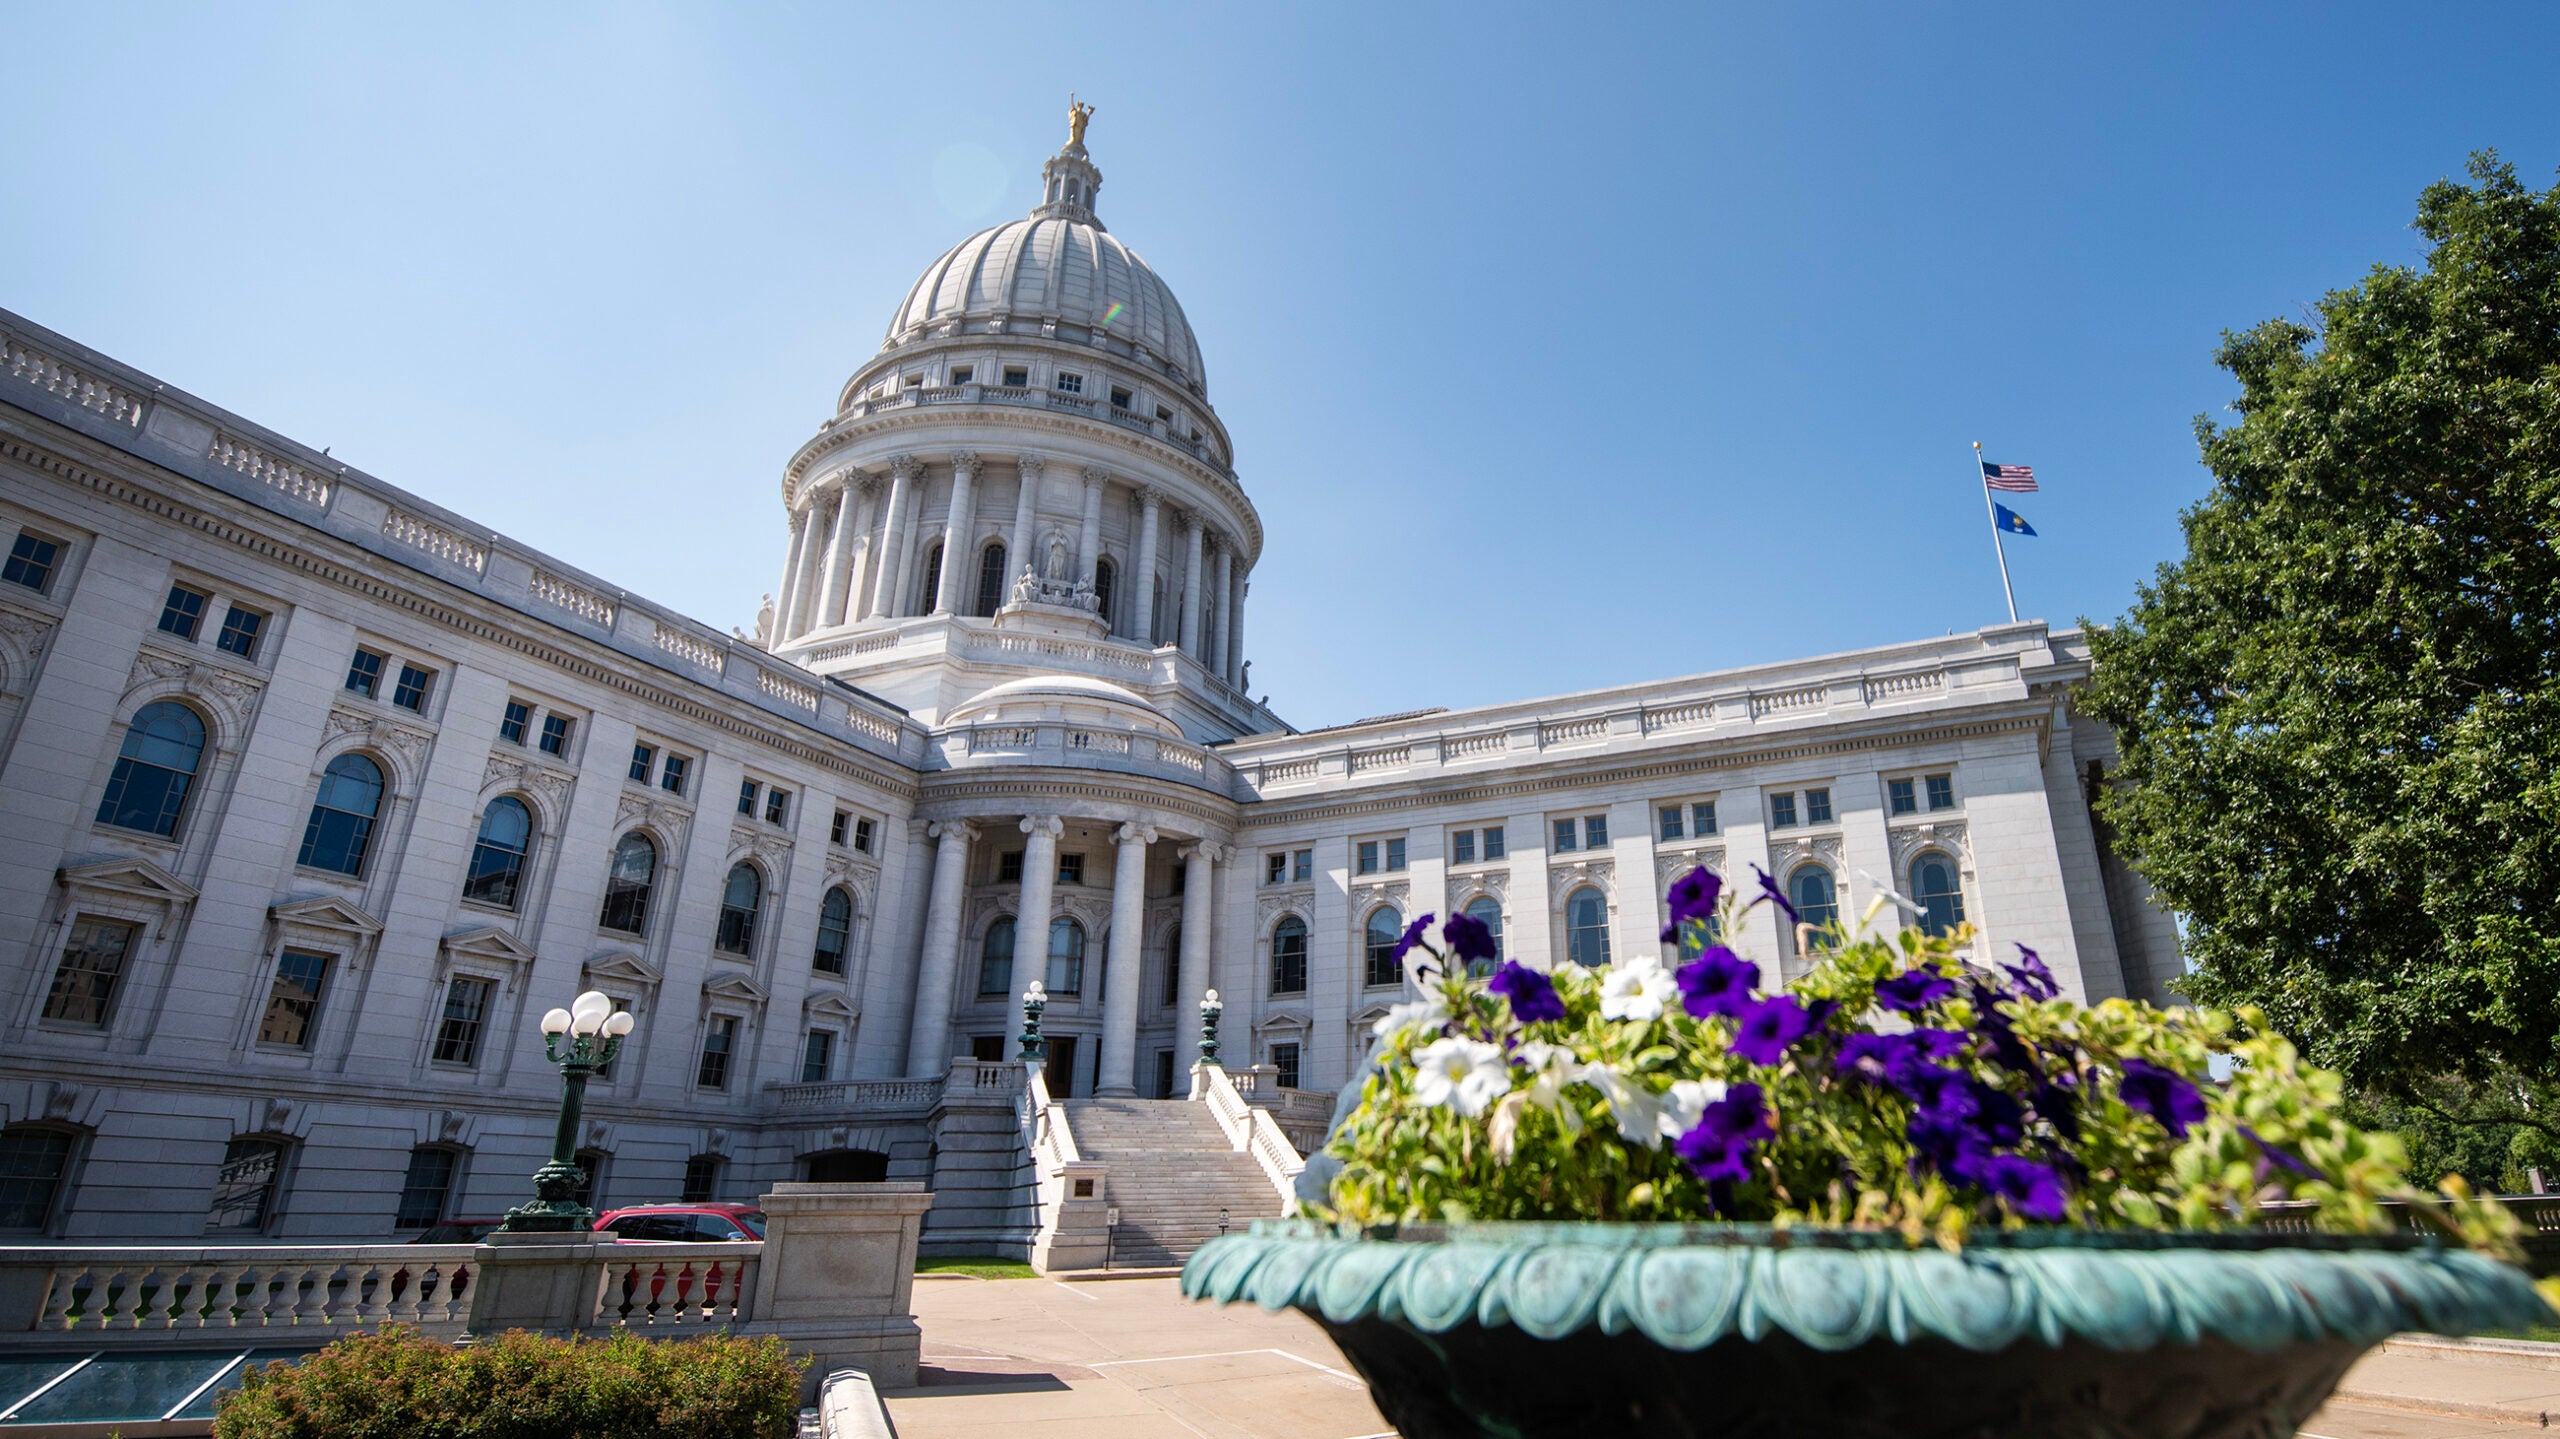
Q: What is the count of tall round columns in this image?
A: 15